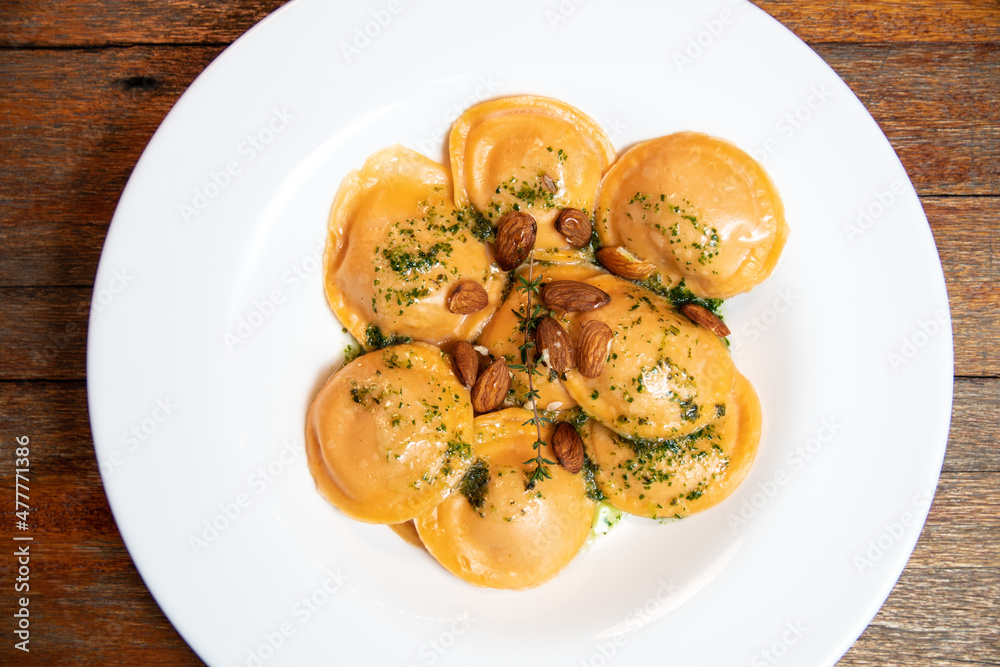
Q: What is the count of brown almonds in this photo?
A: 11